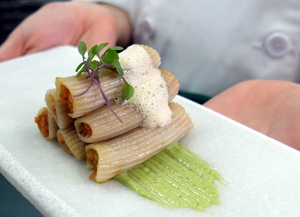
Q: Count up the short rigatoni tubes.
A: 6